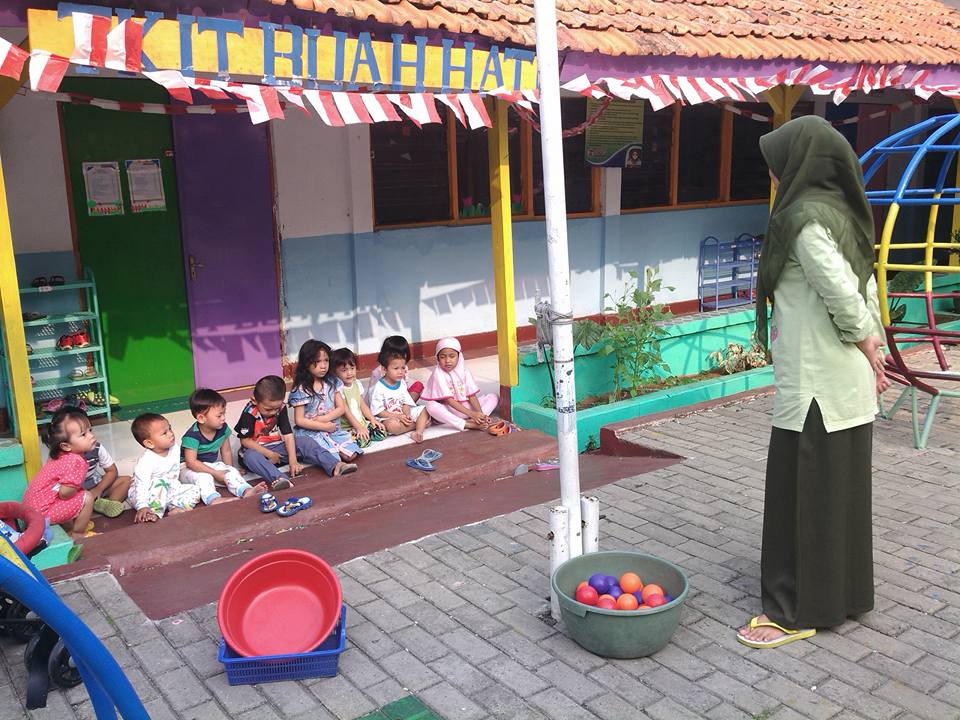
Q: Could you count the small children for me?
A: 10